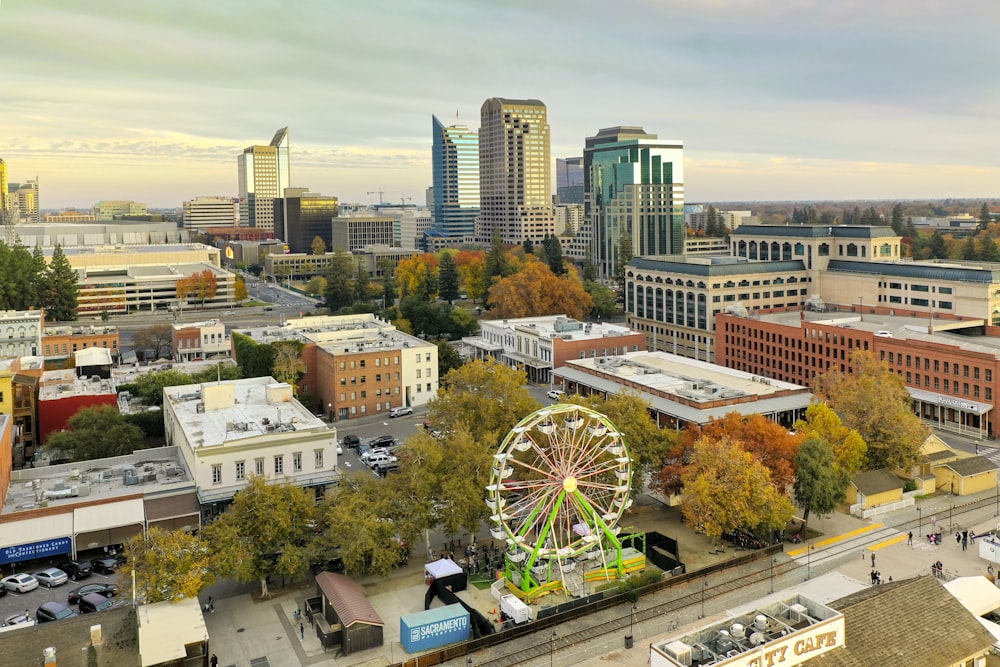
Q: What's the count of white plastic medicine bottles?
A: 0